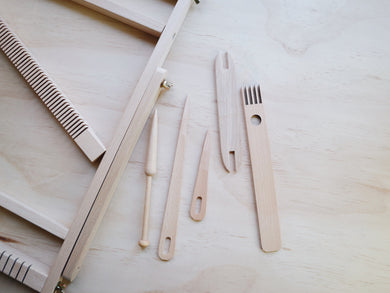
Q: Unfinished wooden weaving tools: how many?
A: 5